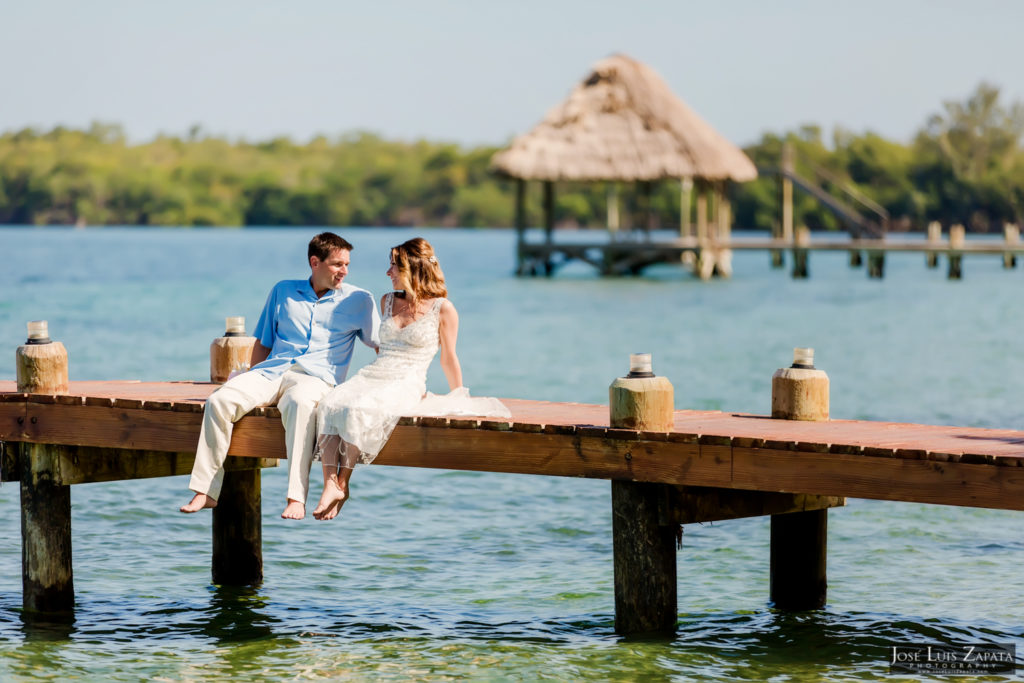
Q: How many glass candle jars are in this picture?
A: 4